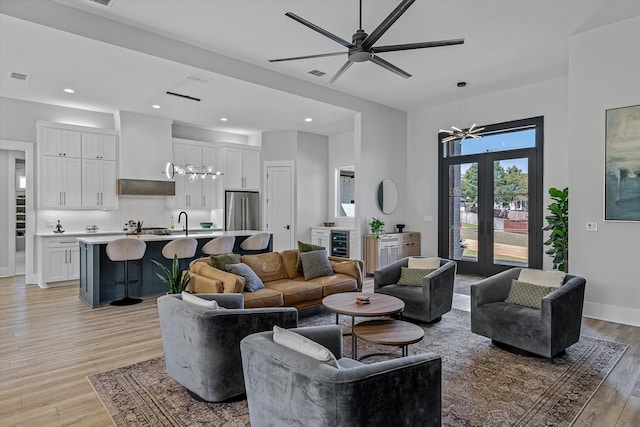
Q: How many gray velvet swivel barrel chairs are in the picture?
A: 4